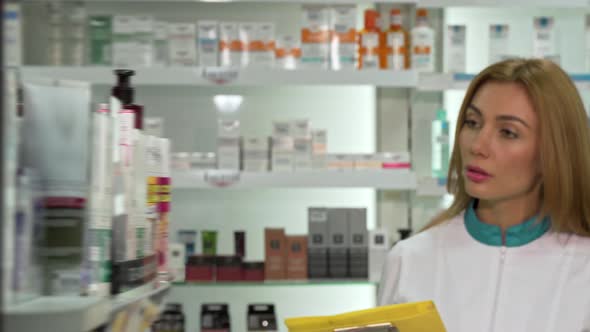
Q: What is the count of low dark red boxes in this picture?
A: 3